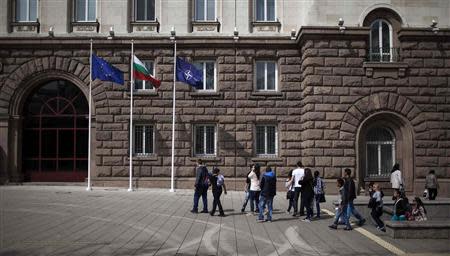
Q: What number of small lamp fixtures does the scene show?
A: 7